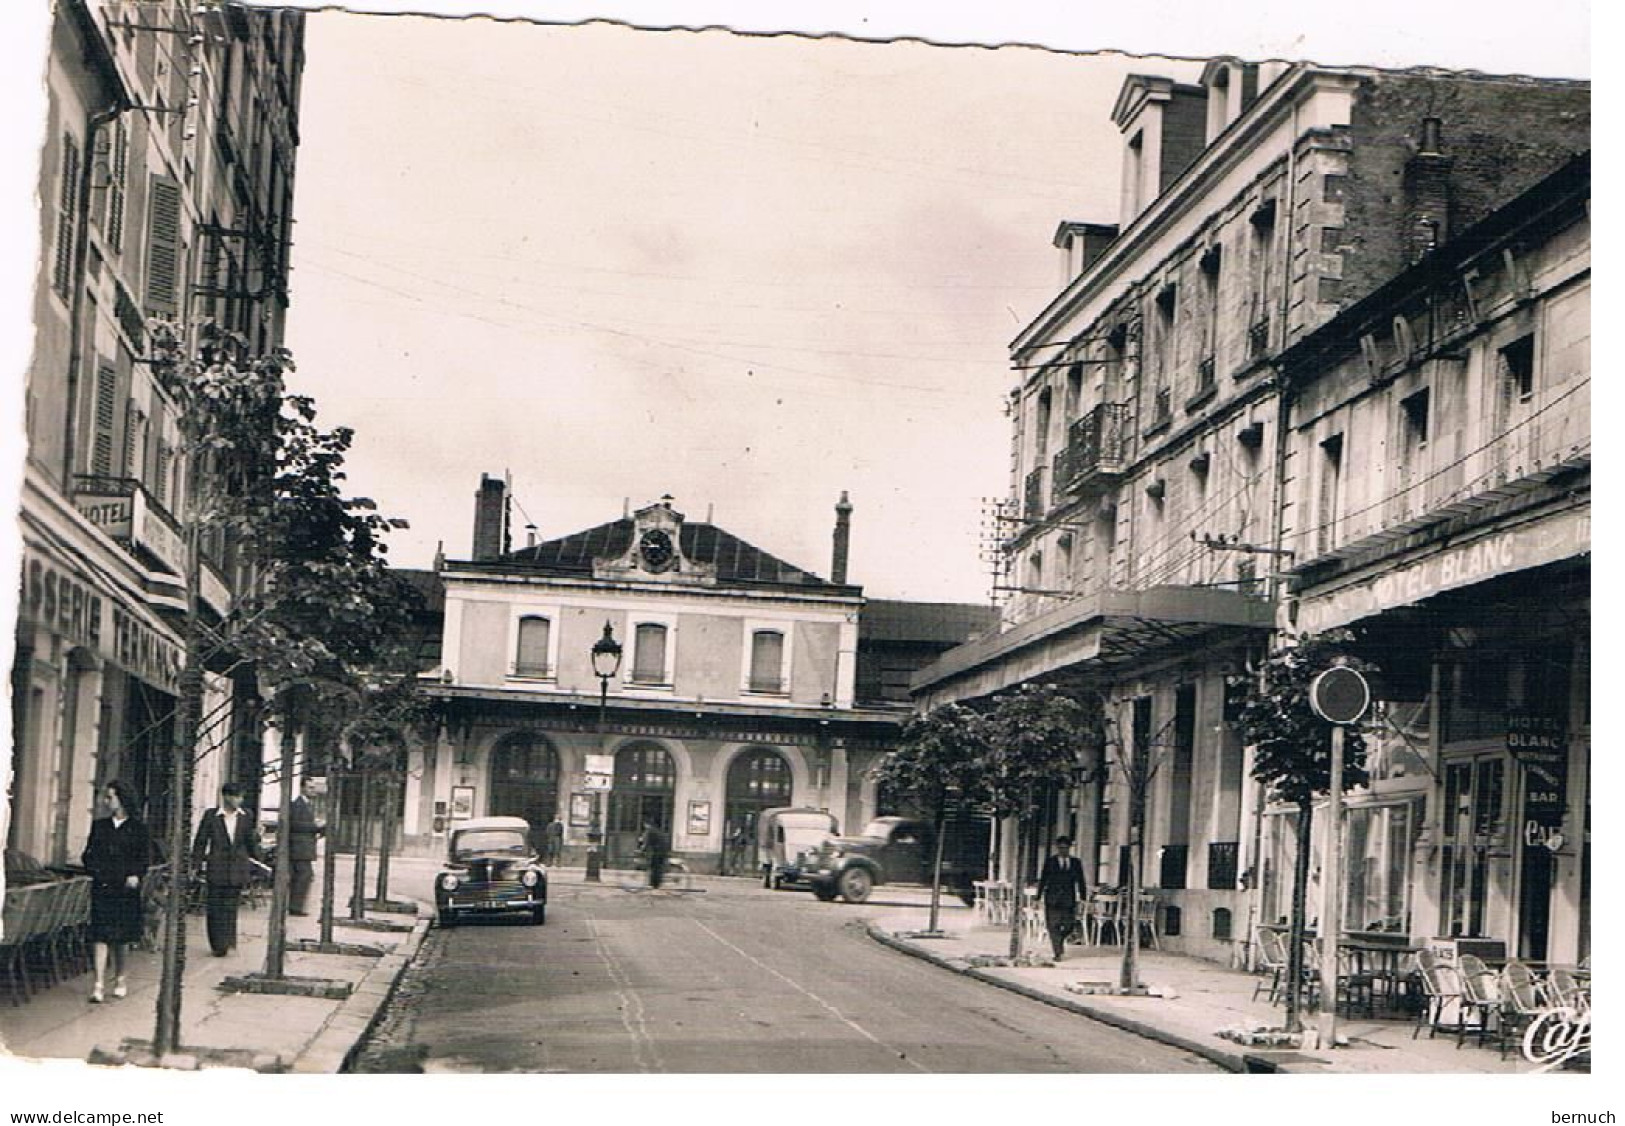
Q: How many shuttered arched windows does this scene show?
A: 3